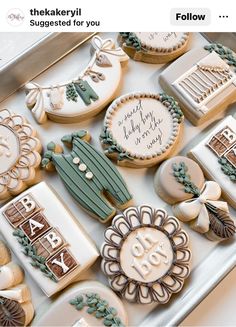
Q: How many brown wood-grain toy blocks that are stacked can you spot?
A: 4